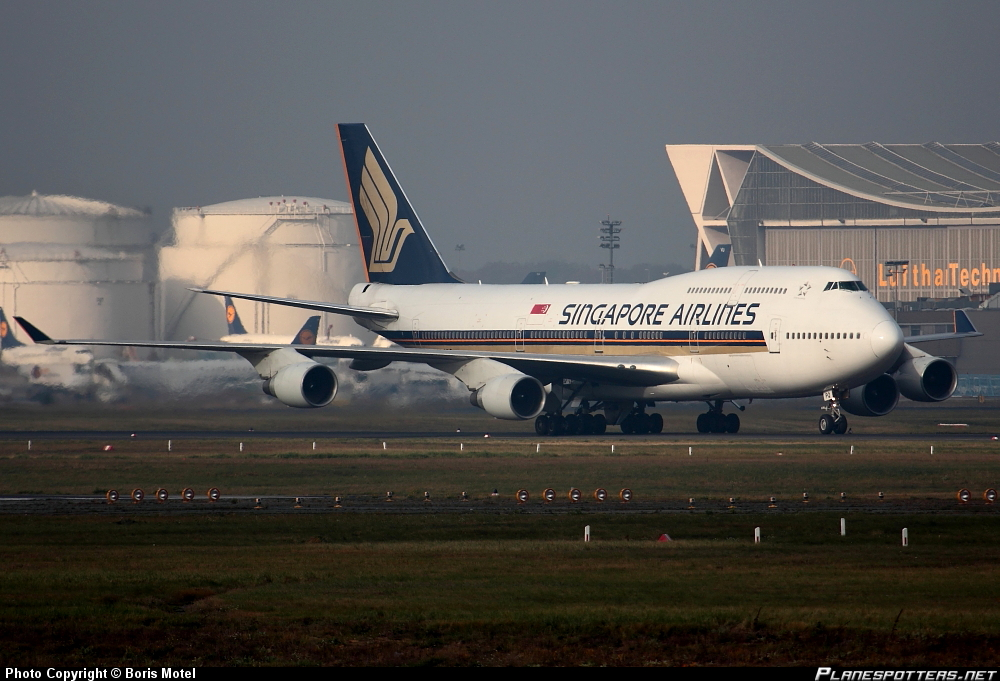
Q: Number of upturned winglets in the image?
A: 2